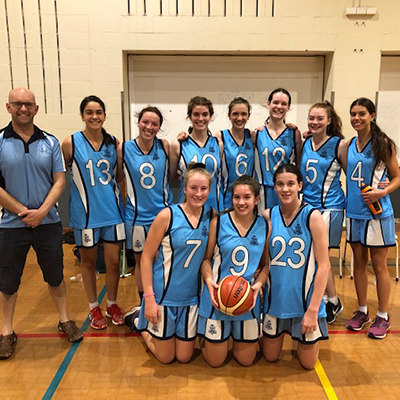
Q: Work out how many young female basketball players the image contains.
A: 10